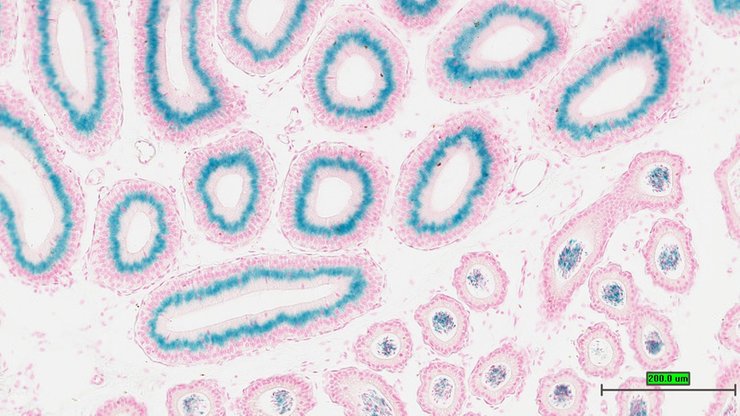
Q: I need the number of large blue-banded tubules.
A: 14